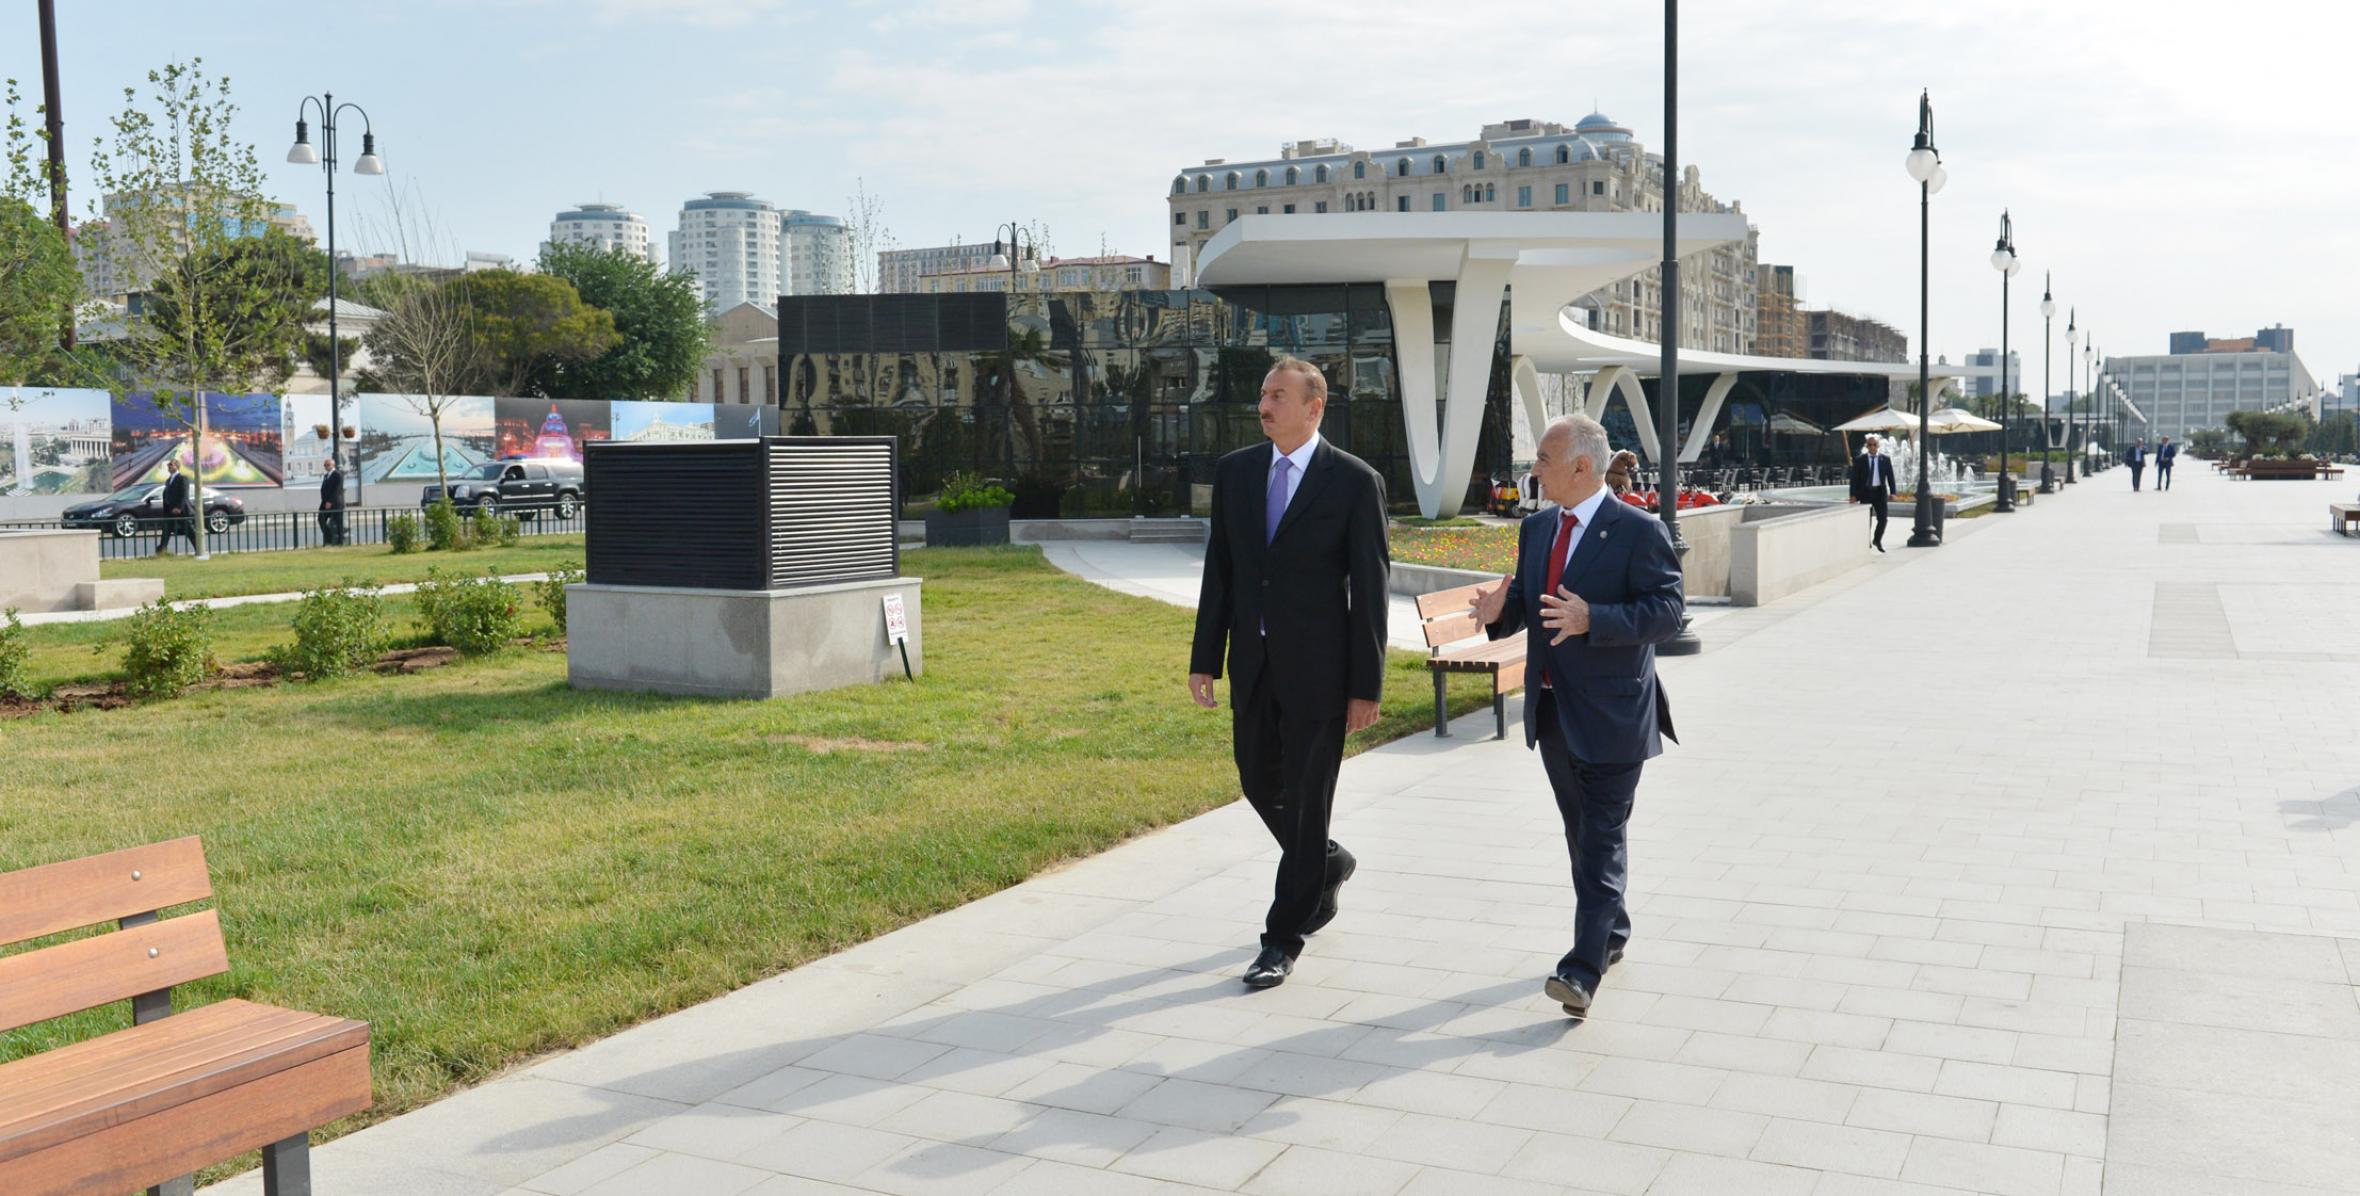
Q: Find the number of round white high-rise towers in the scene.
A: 3